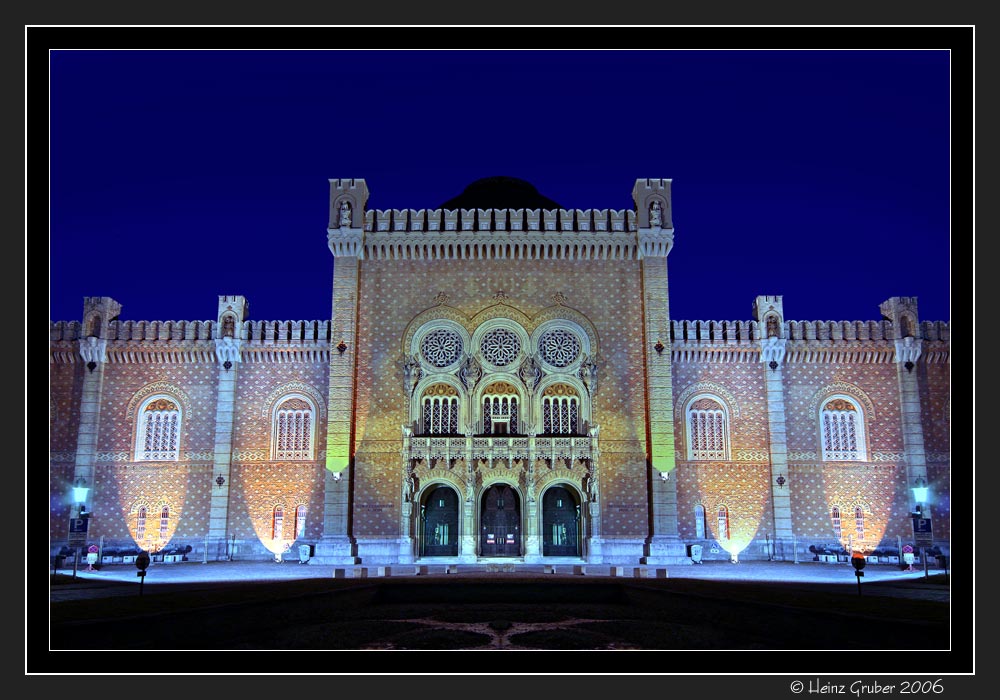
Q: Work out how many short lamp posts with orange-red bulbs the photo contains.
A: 1